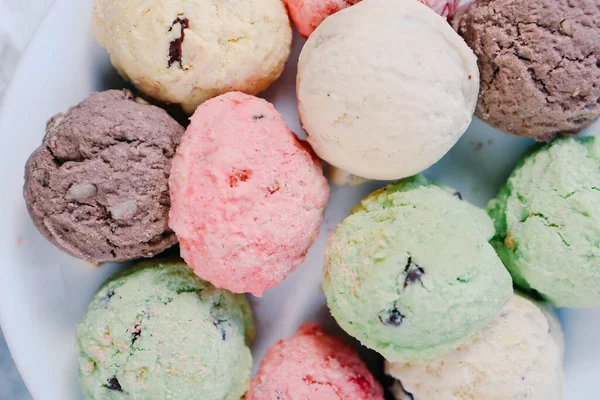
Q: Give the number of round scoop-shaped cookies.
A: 11